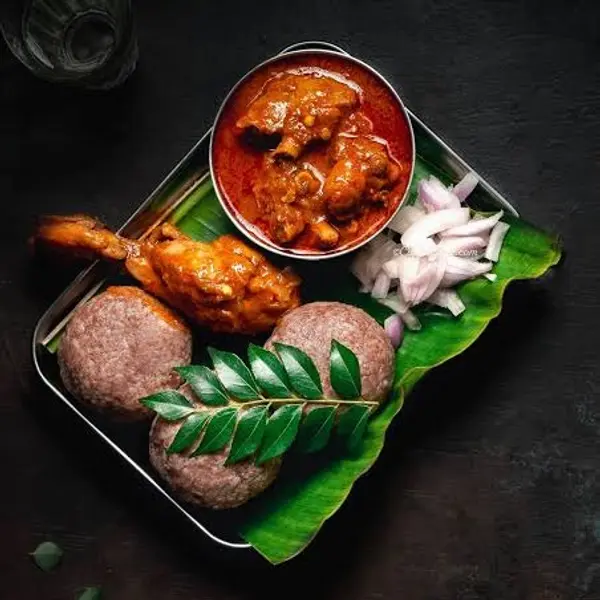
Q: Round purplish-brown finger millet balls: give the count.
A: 3